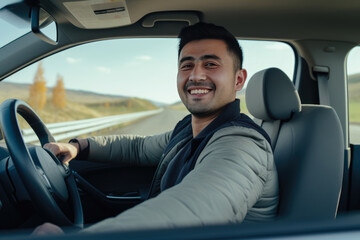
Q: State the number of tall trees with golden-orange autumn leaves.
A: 2